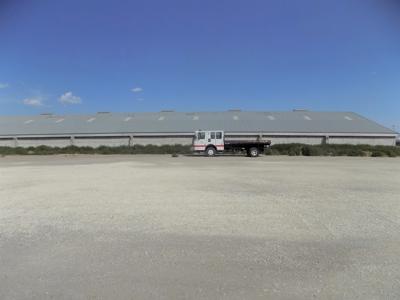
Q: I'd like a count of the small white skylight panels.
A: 10